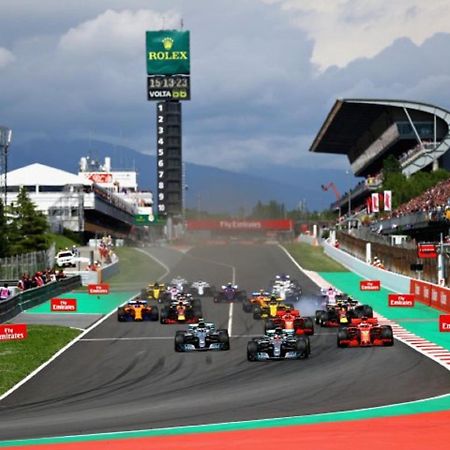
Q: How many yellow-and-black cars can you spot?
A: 2